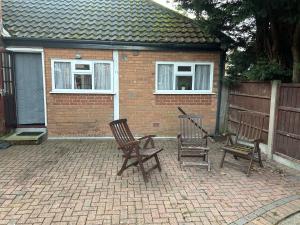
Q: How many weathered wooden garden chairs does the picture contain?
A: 3